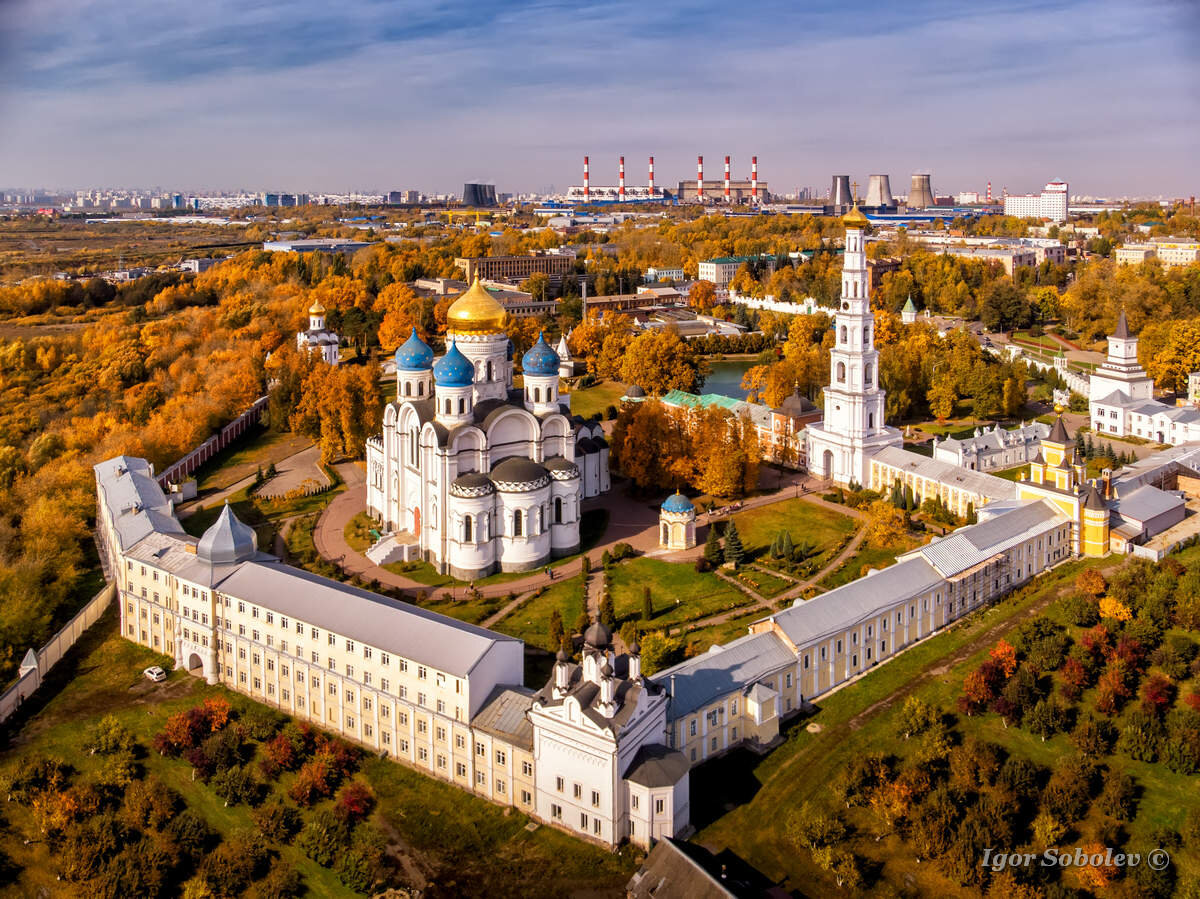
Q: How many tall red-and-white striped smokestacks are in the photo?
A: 6